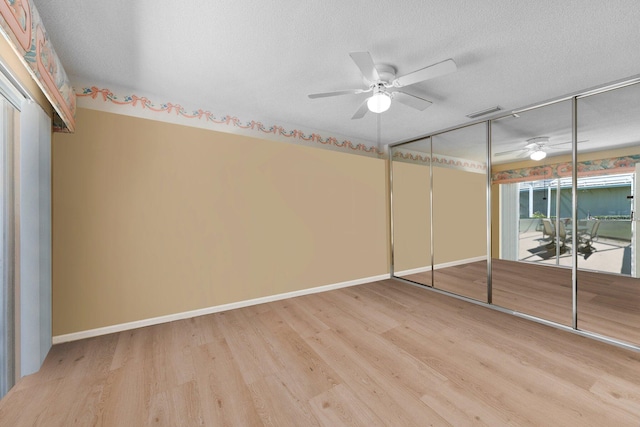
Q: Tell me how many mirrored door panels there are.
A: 4